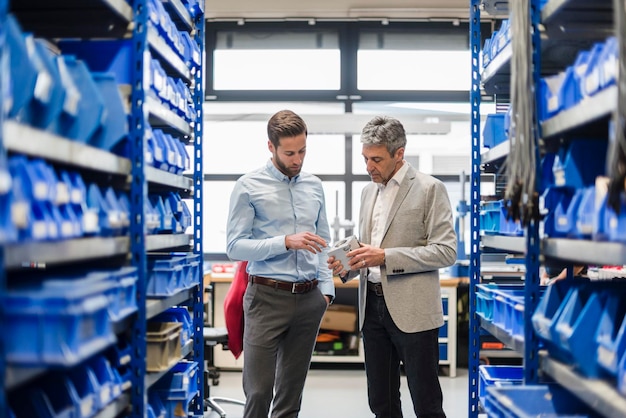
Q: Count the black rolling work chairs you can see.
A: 1